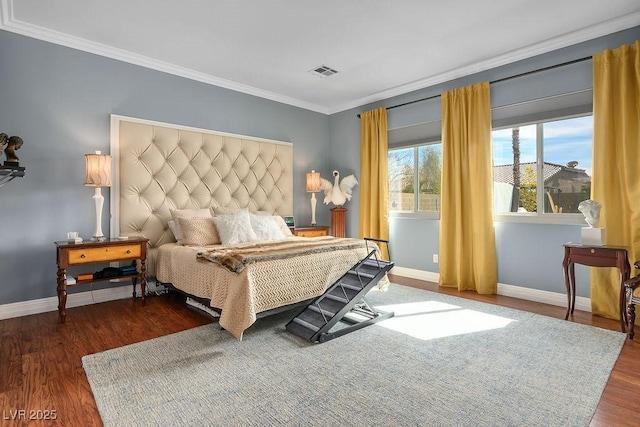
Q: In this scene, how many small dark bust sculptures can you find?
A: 2